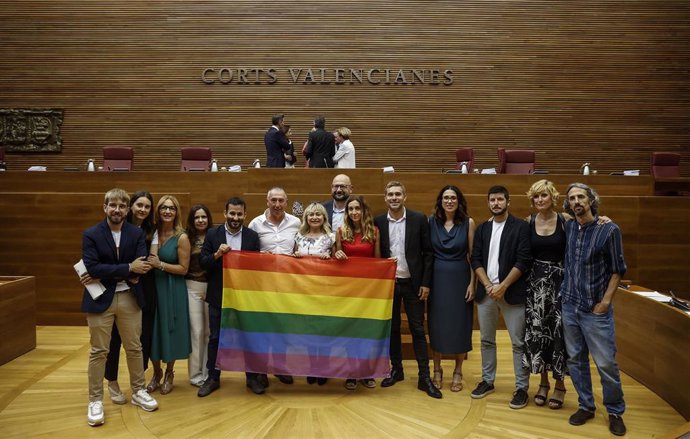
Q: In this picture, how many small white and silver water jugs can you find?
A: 5